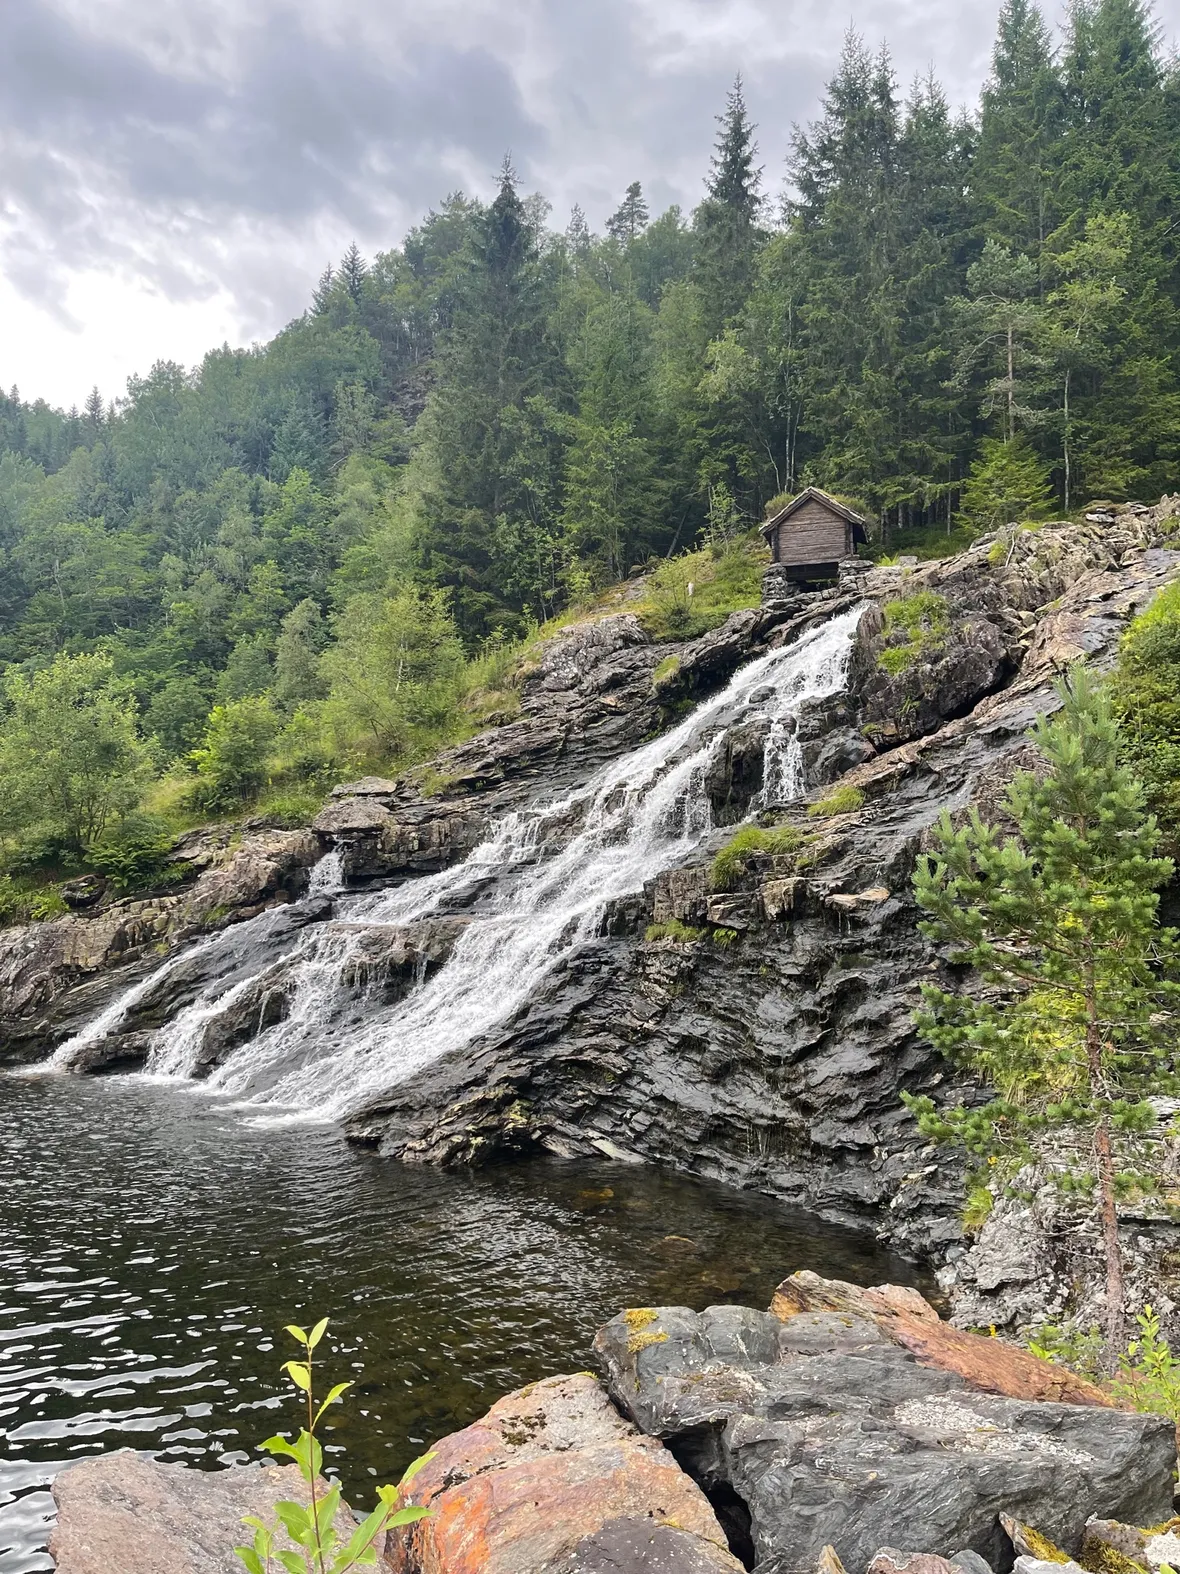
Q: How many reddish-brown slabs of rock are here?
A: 3